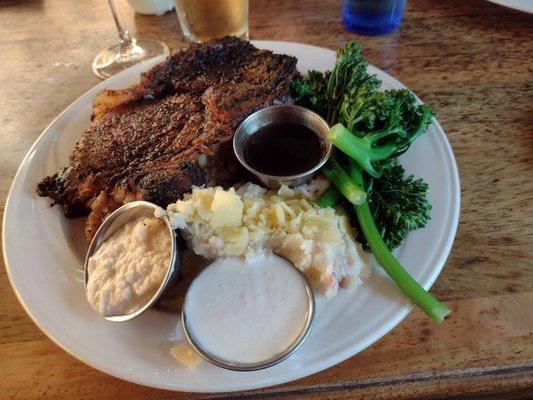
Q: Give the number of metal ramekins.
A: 3